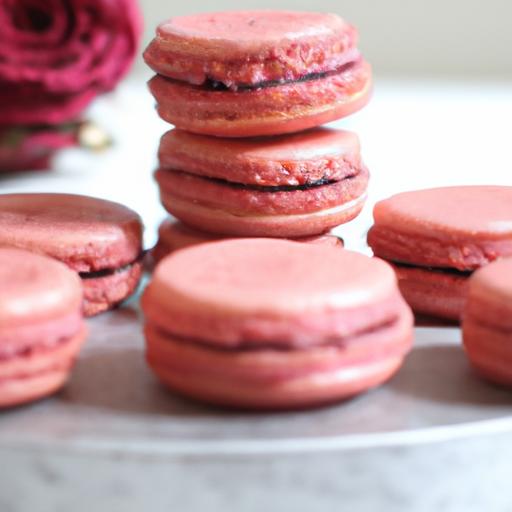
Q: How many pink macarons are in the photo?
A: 8